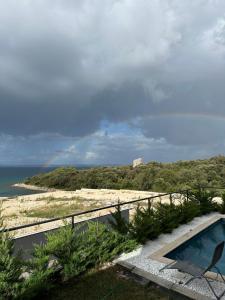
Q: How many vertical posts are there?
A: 5